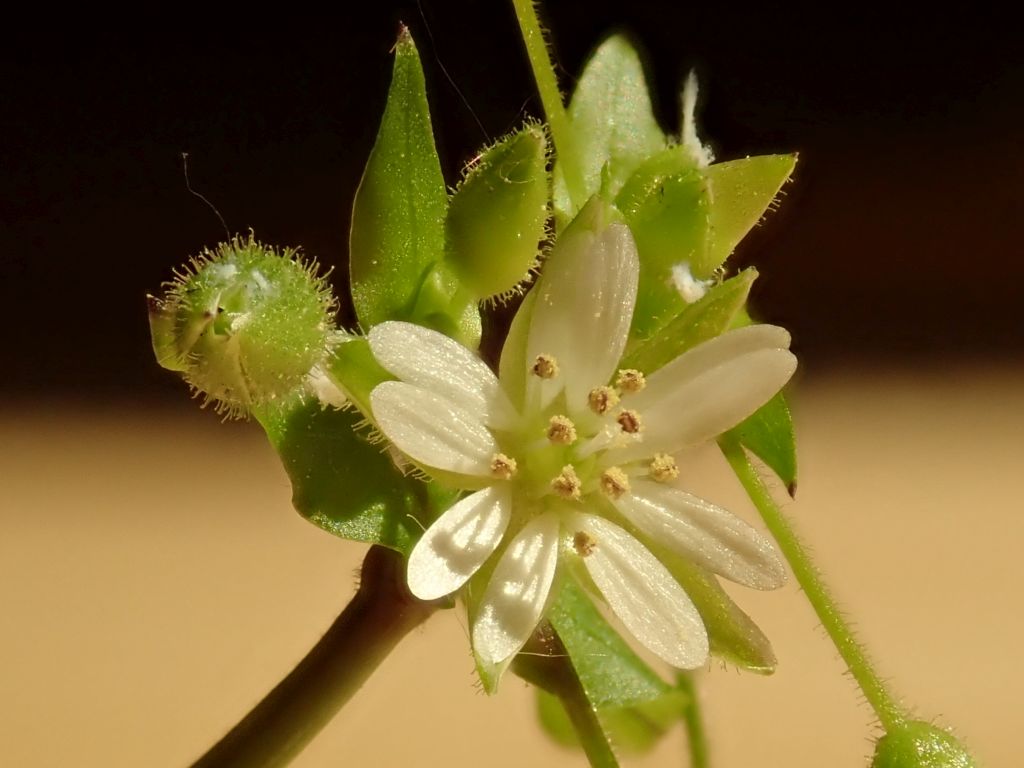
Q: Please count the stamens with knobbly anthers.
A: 10